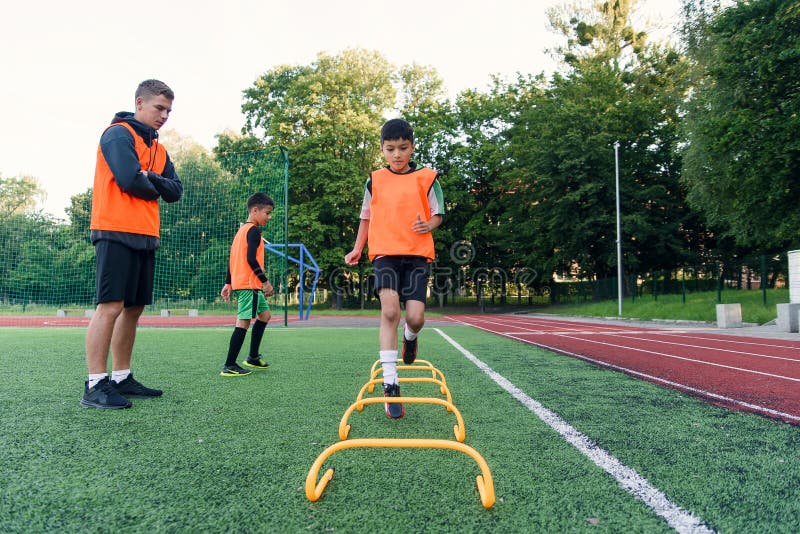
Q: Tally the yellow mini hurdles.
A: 5